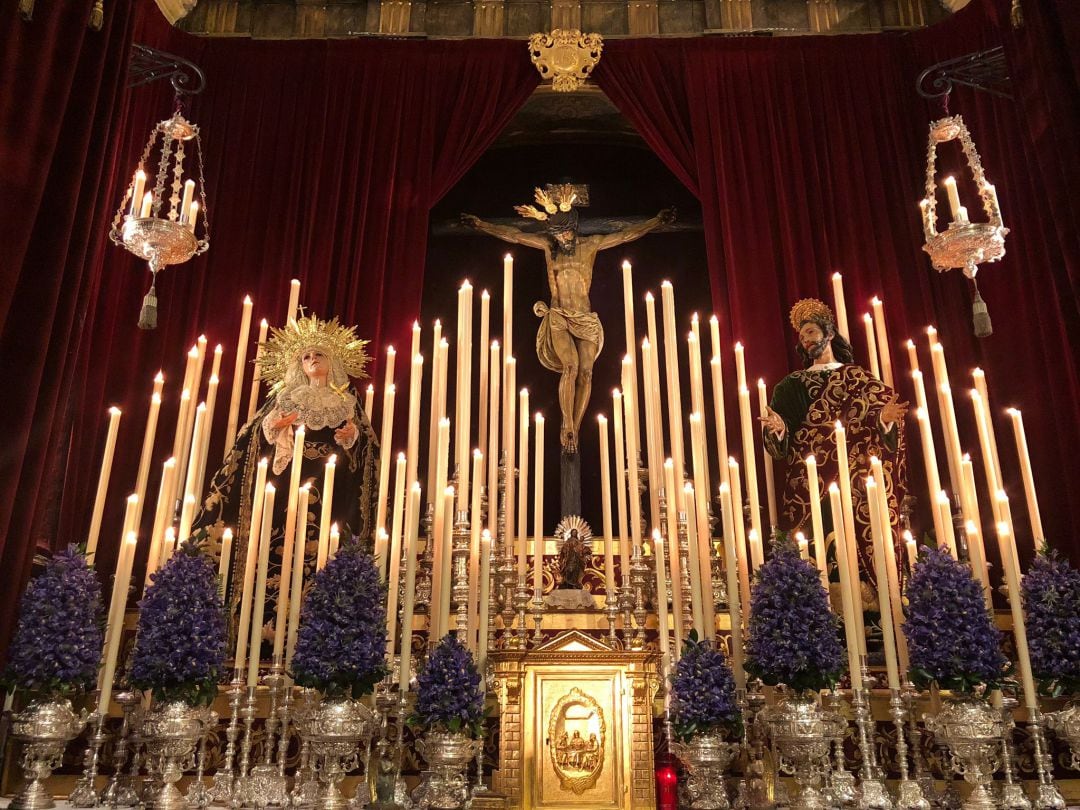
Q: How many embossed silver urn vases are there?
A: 8